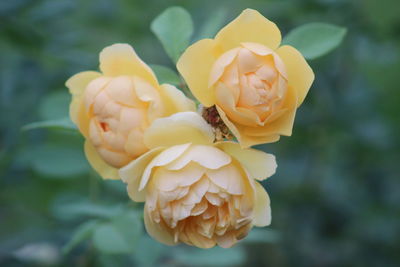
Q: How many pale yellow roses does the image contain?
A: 3